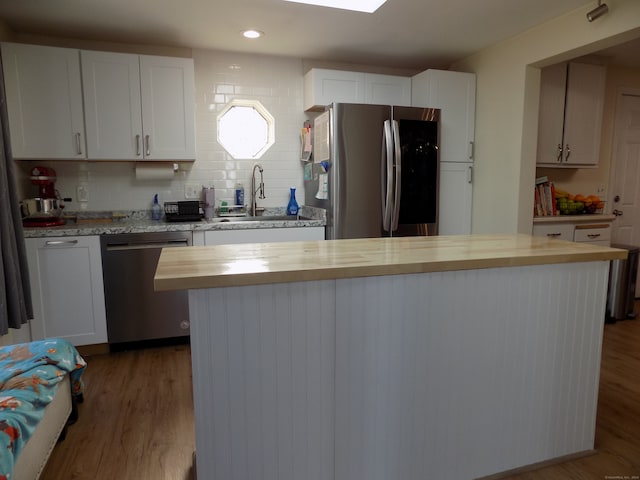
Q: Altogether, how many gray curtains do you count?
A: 1